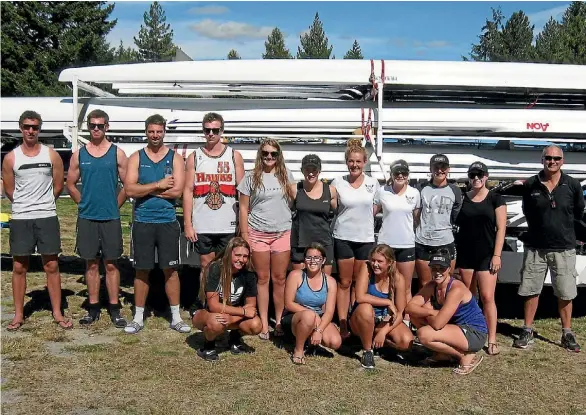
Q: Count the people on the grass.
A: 15